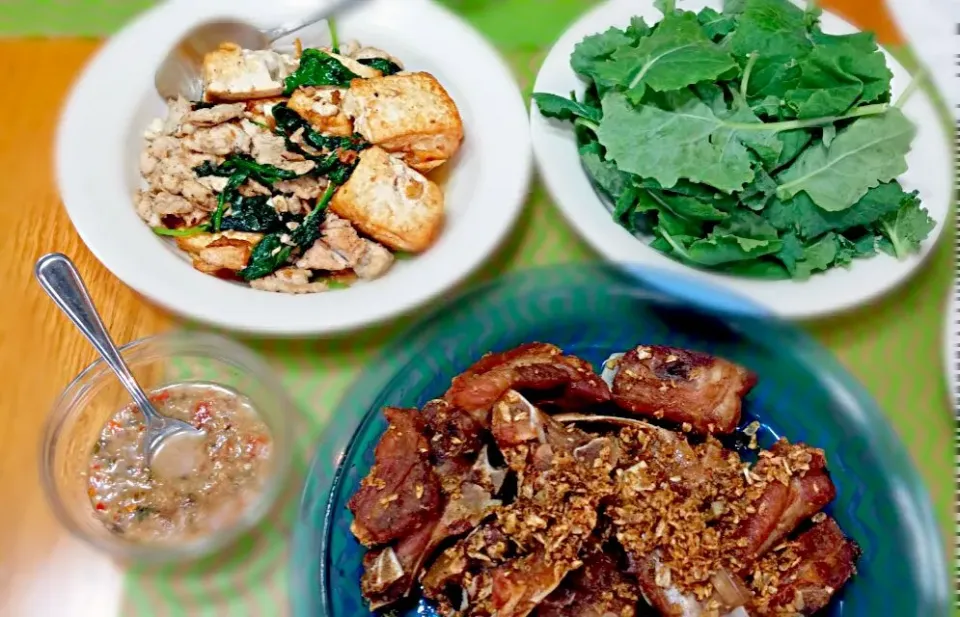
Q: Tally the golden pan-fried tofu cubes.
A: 5